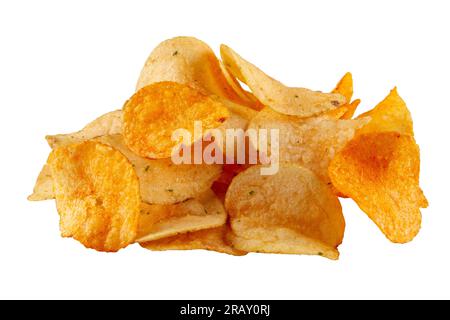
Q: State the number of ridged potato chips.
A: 0